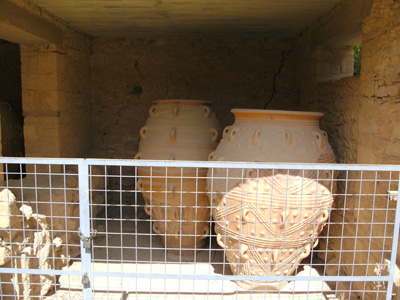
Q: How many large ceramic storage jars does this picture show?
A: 2